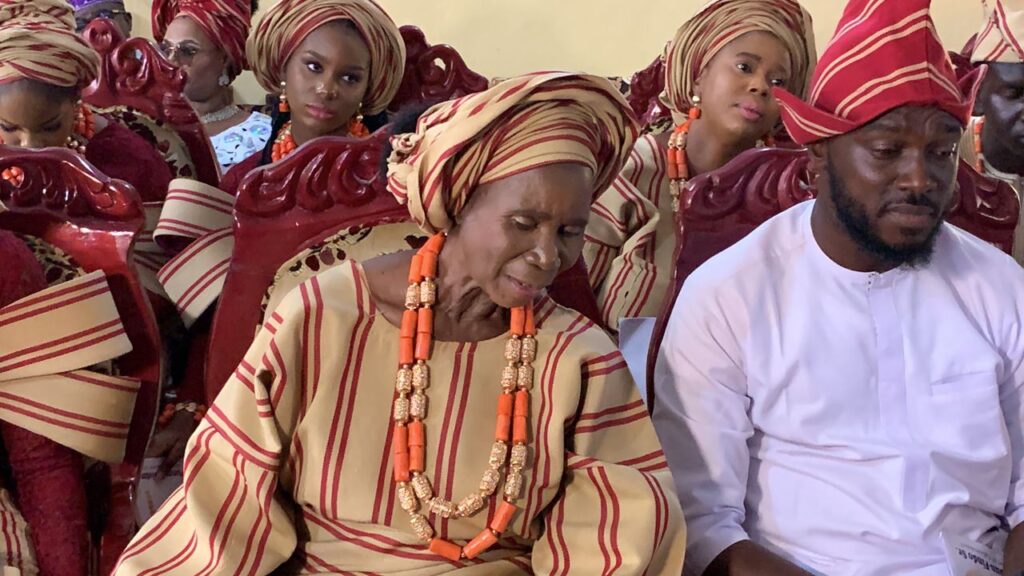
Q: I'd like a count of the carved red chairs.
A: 7